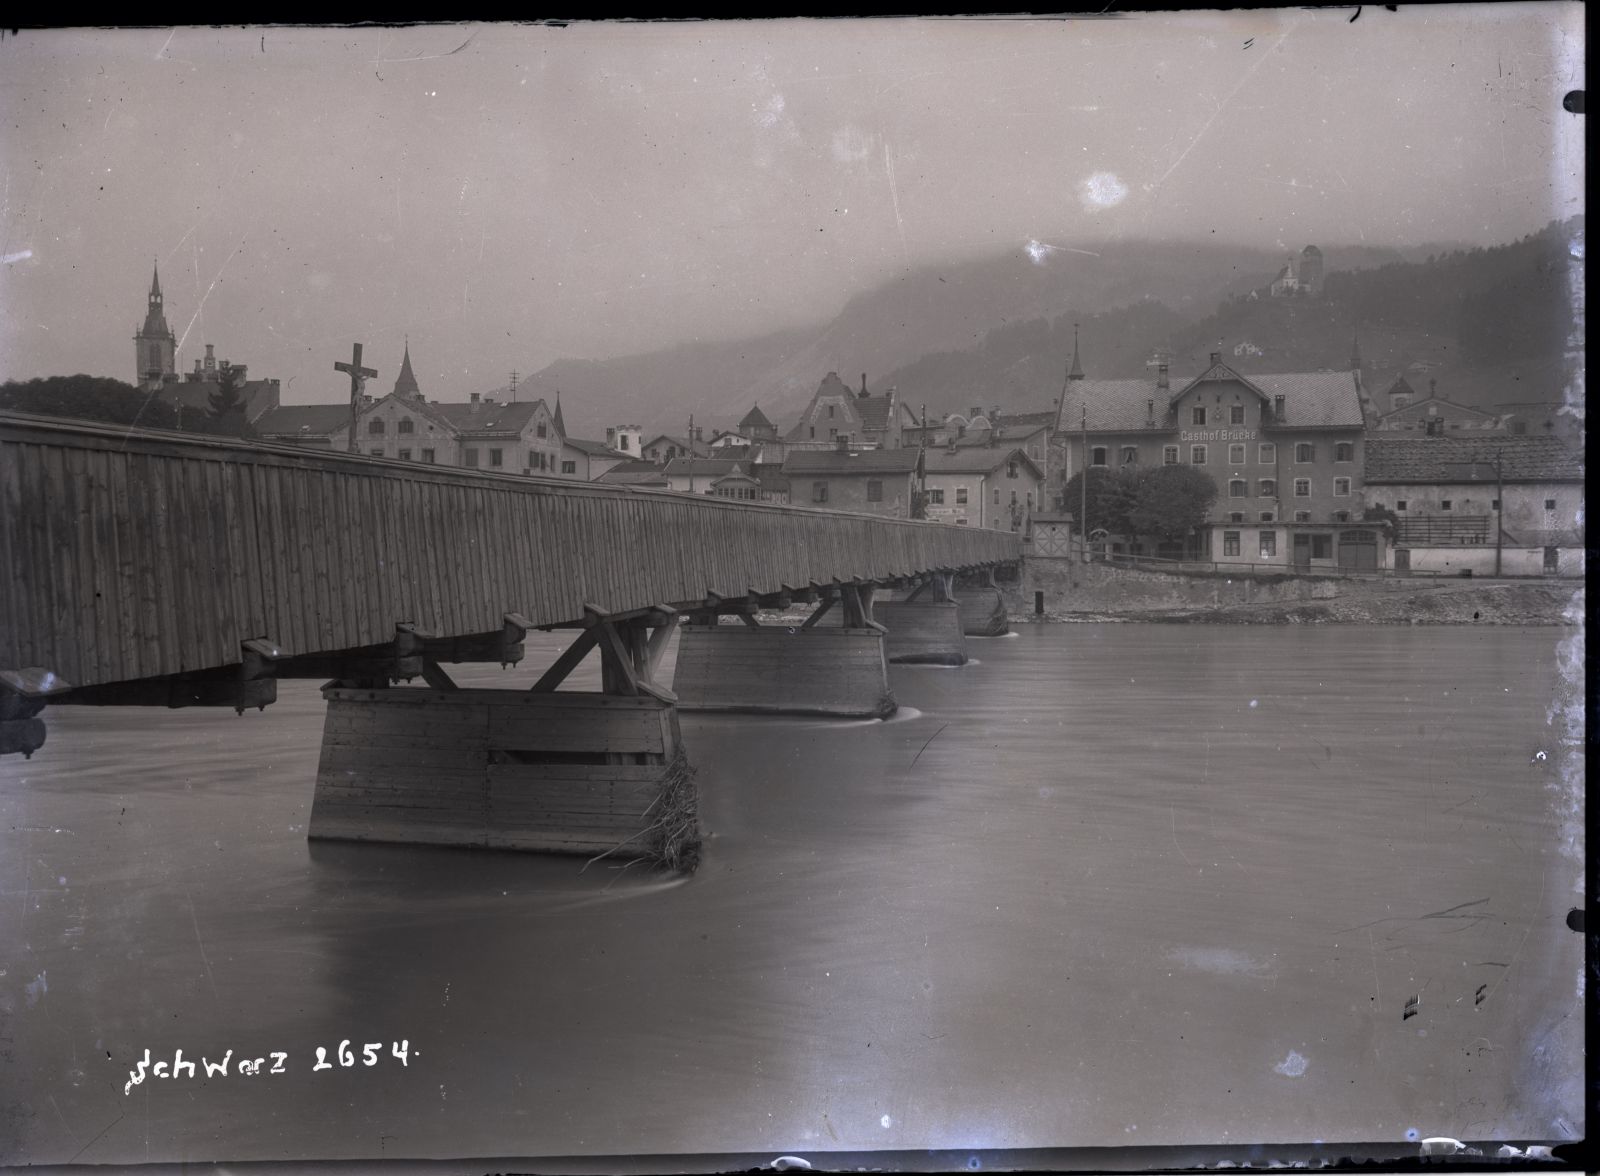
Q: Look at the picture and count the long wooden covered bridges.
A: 1